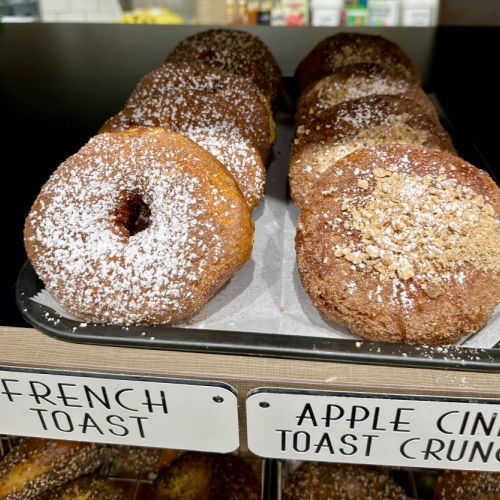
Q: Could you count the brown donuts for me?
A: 8